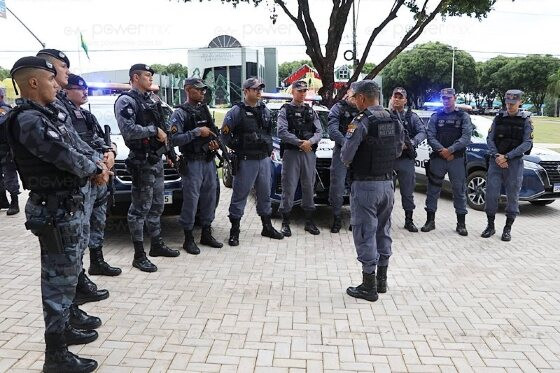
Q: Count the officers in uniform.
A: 13